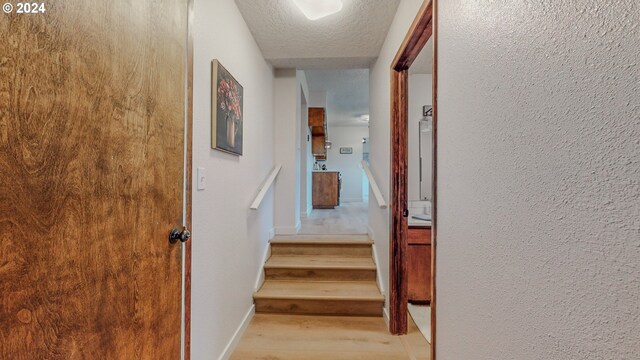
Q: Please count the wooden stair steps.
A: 3